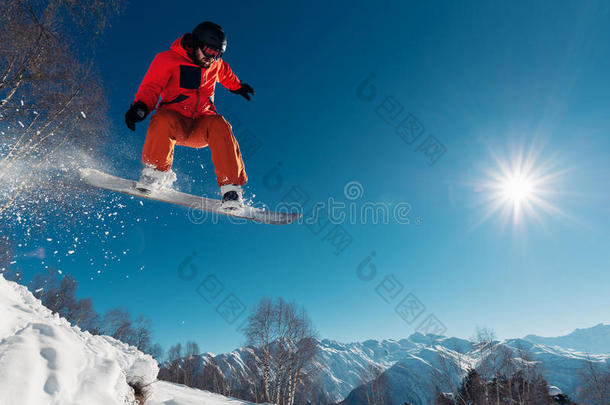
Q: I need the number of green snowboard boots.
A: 0